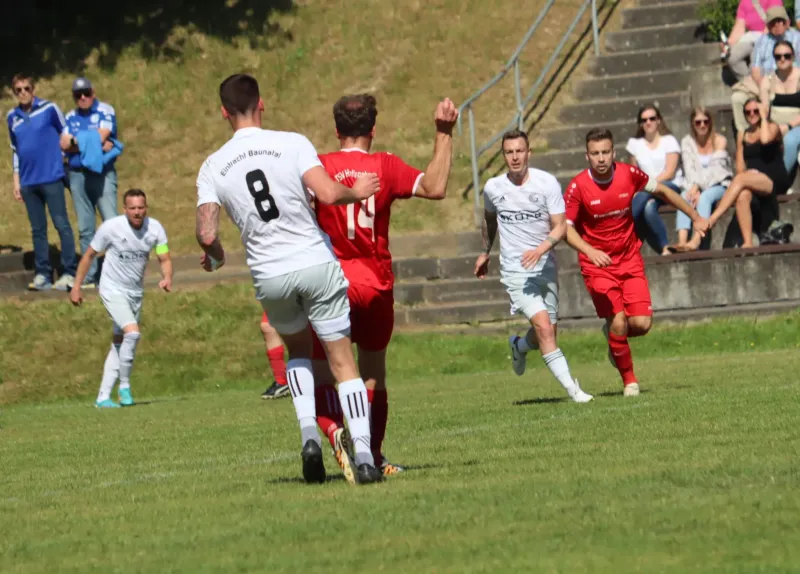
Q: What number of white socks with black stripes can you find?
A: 3